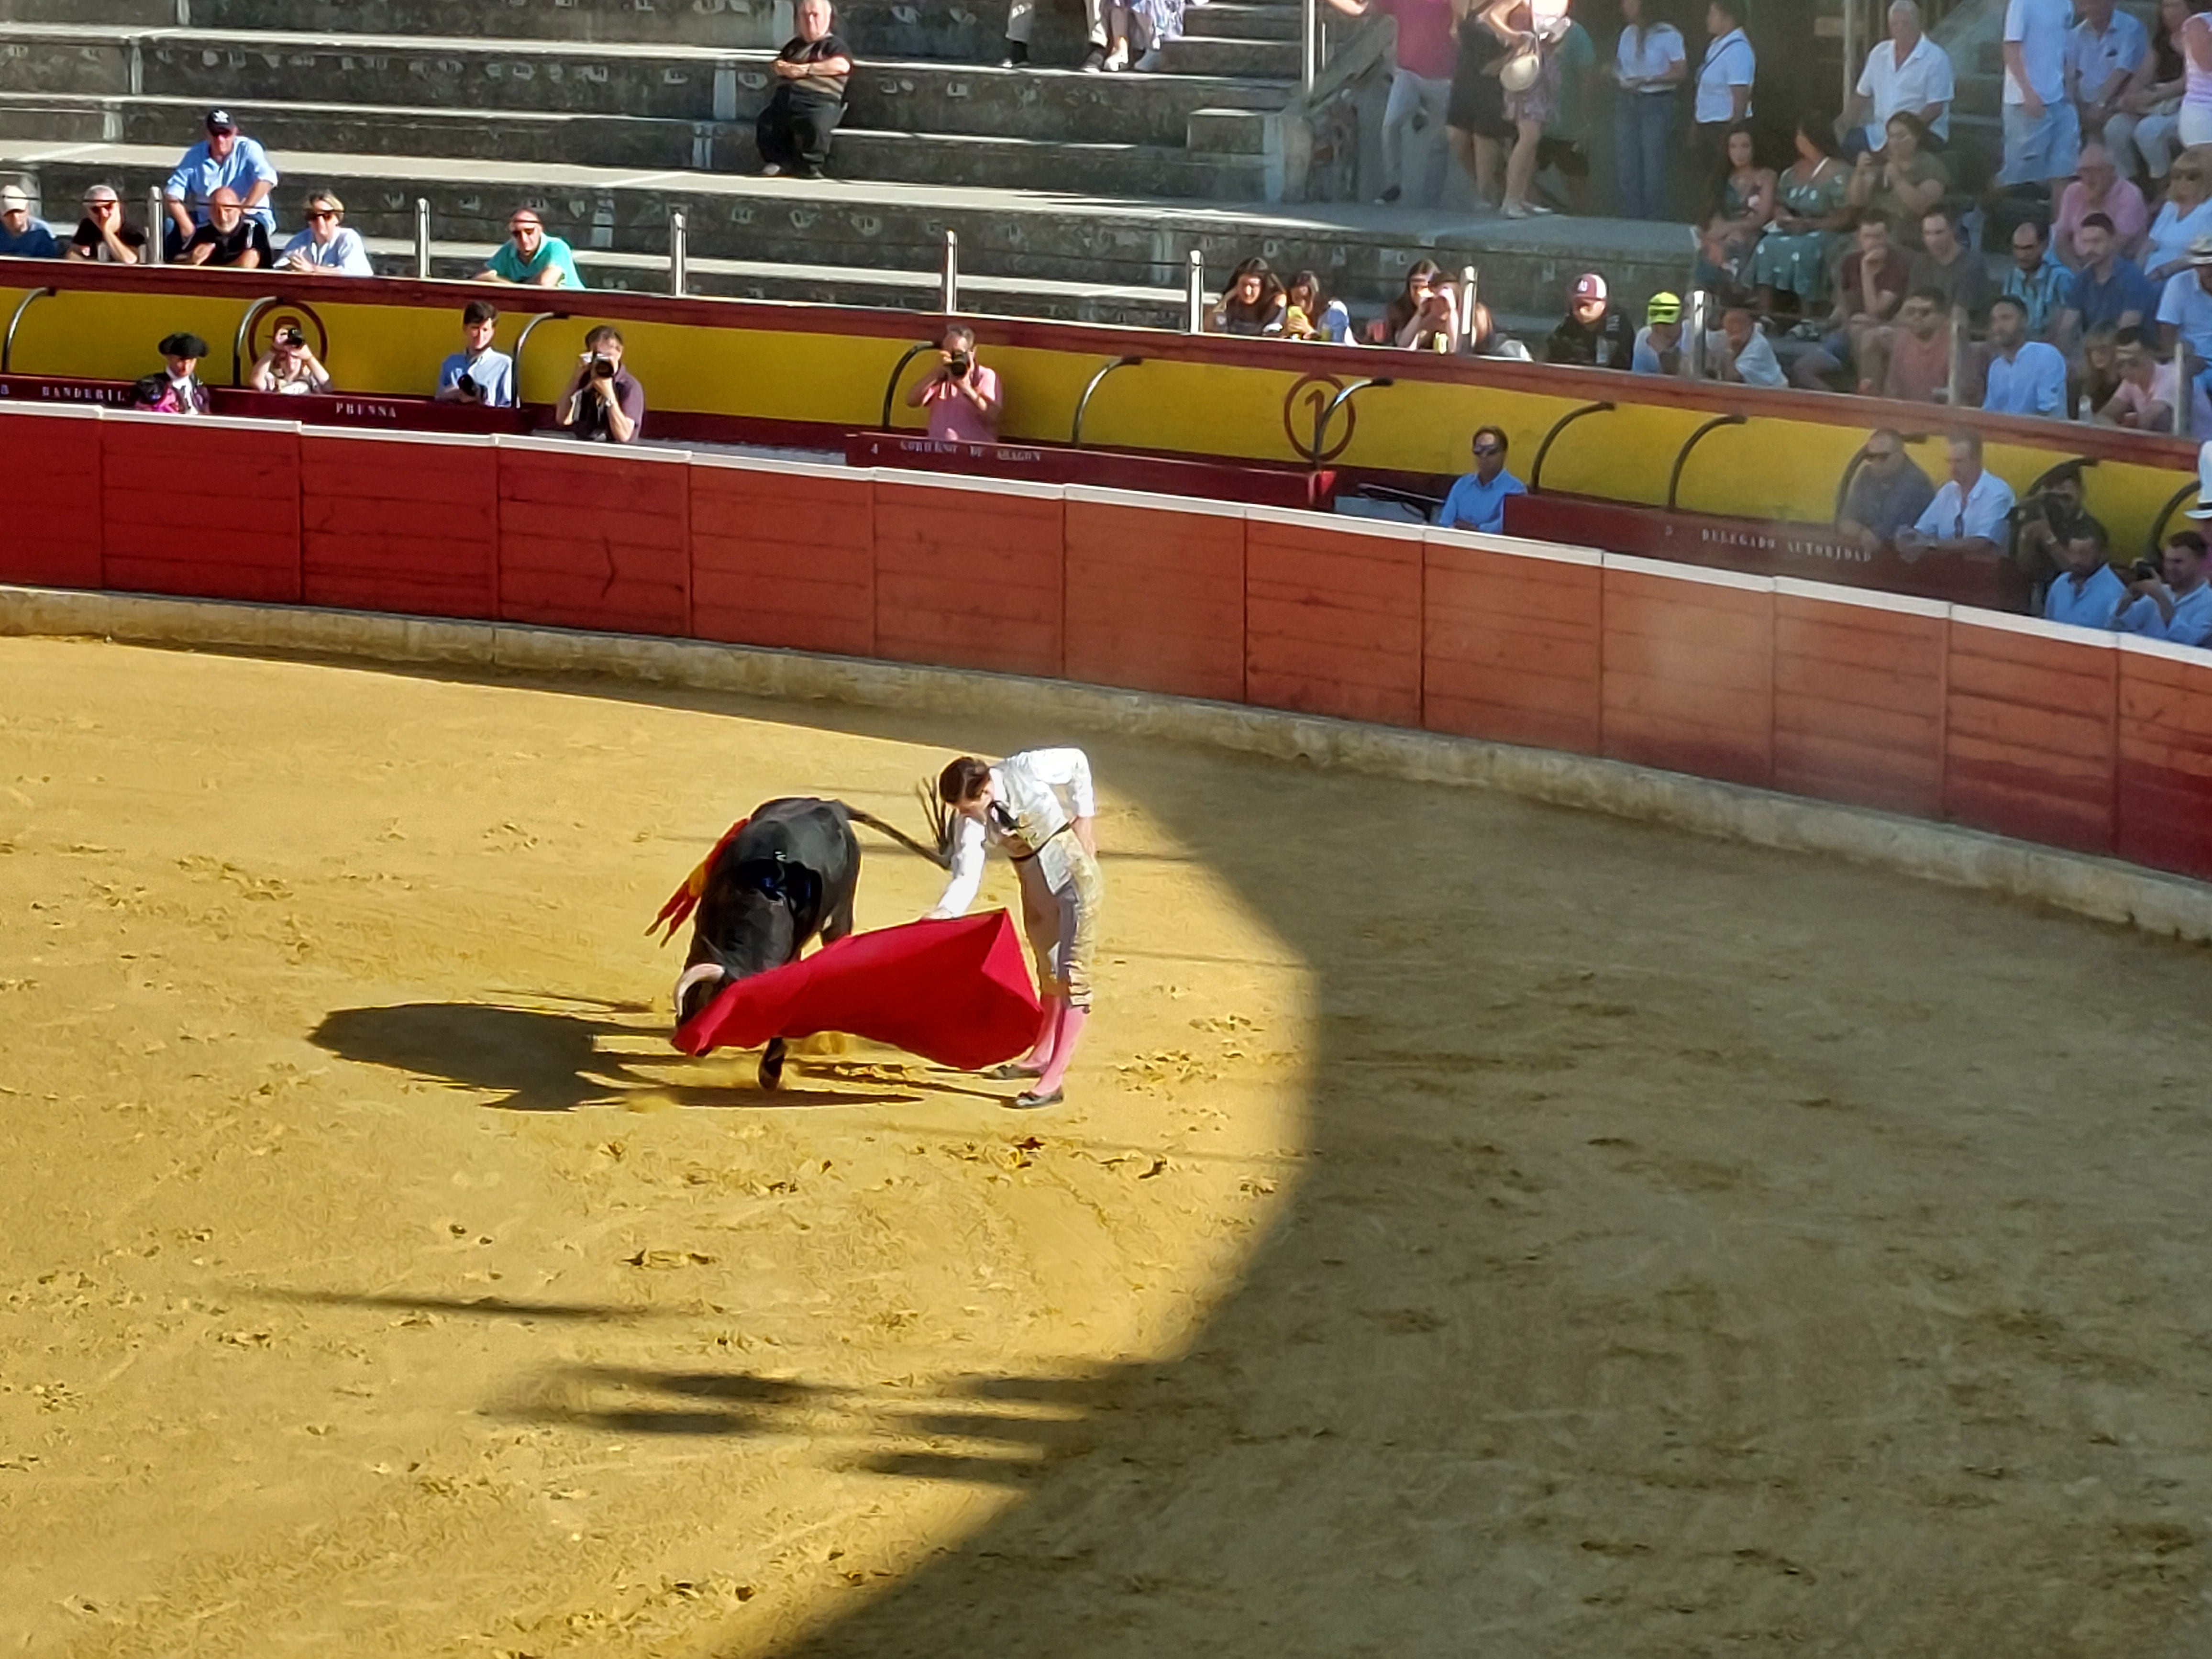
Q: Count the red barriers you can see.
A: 13